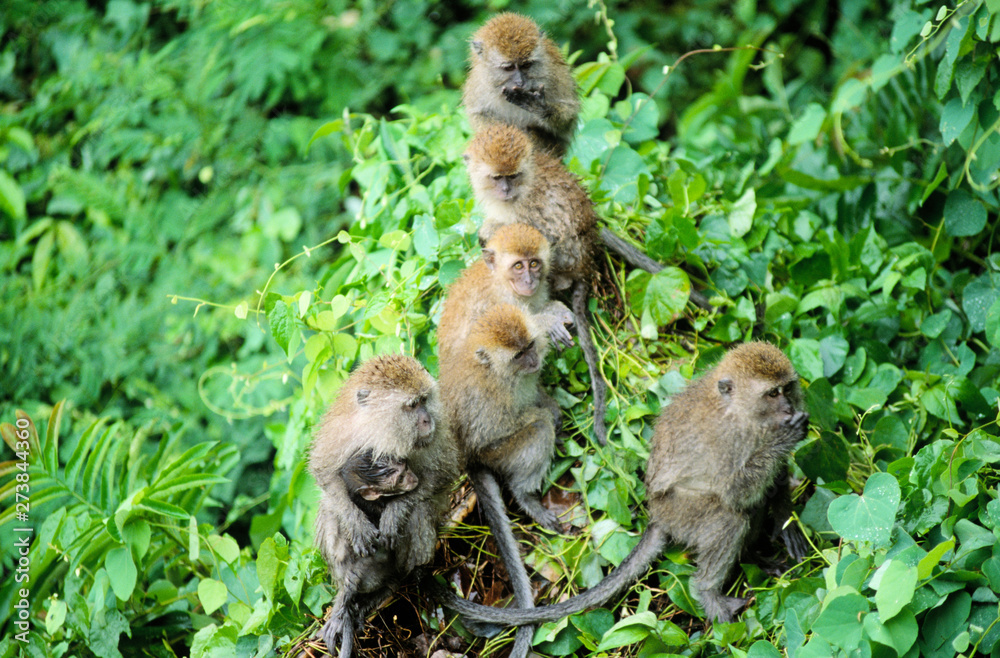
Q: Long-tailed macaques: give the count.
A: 7